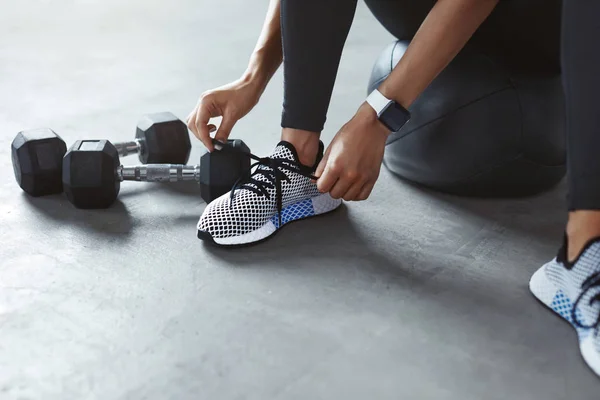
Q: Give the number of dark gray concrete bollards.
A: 0